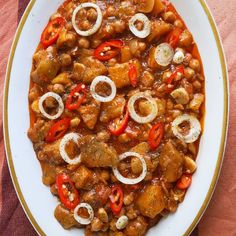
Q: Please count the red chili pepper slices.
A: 12